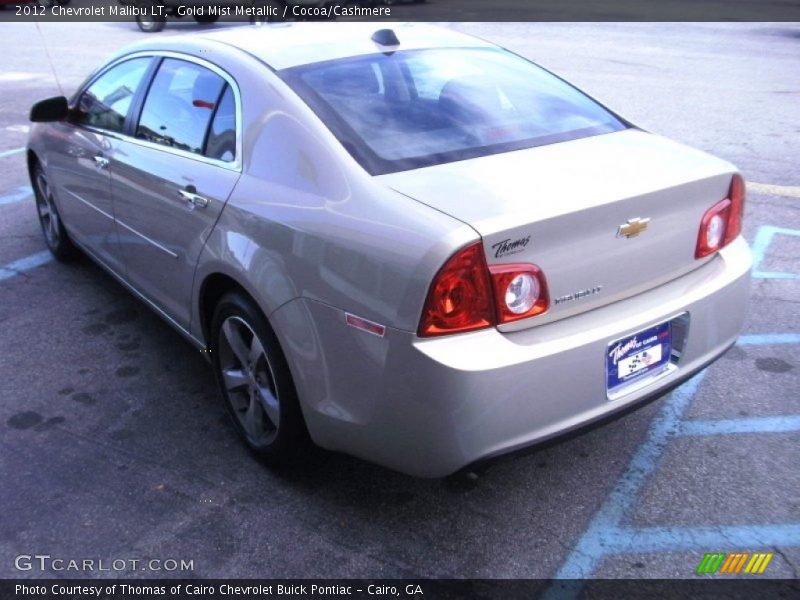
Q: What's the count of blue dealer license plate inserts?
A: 1